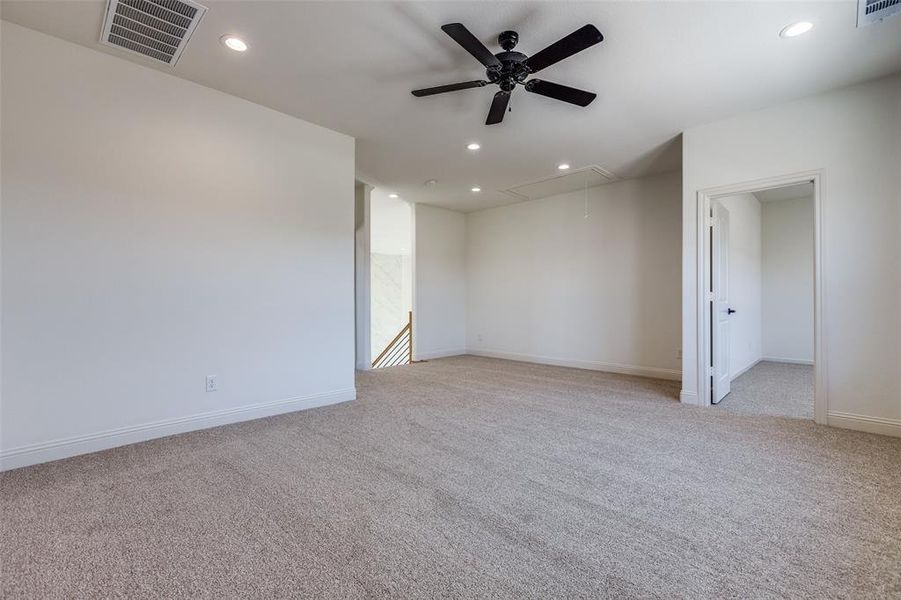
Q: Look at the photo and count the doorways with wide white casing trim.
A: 1